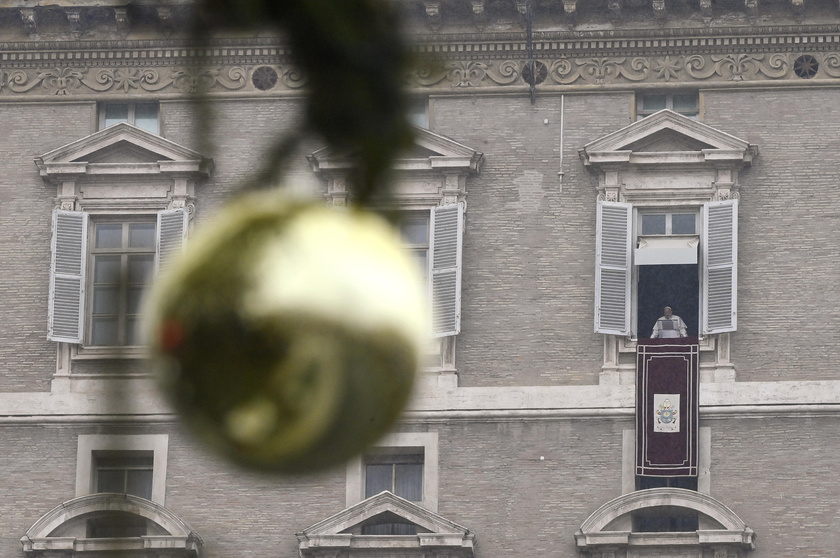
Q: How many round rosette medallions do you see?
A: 3